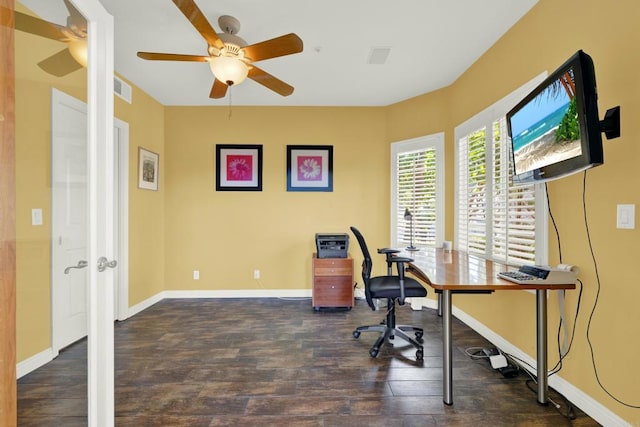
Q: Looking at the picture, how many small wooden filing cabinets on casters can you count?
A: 1